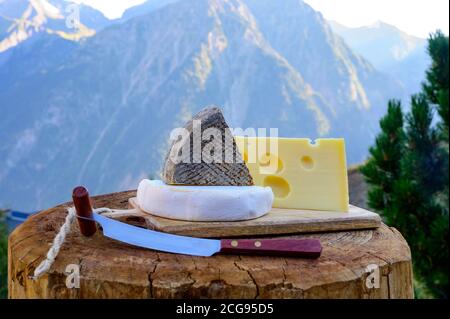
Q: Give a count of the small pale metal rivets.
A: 2